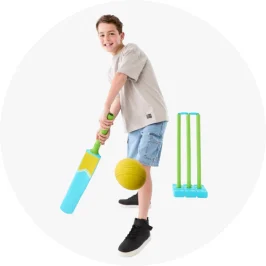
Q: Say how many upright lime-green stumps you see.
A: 3